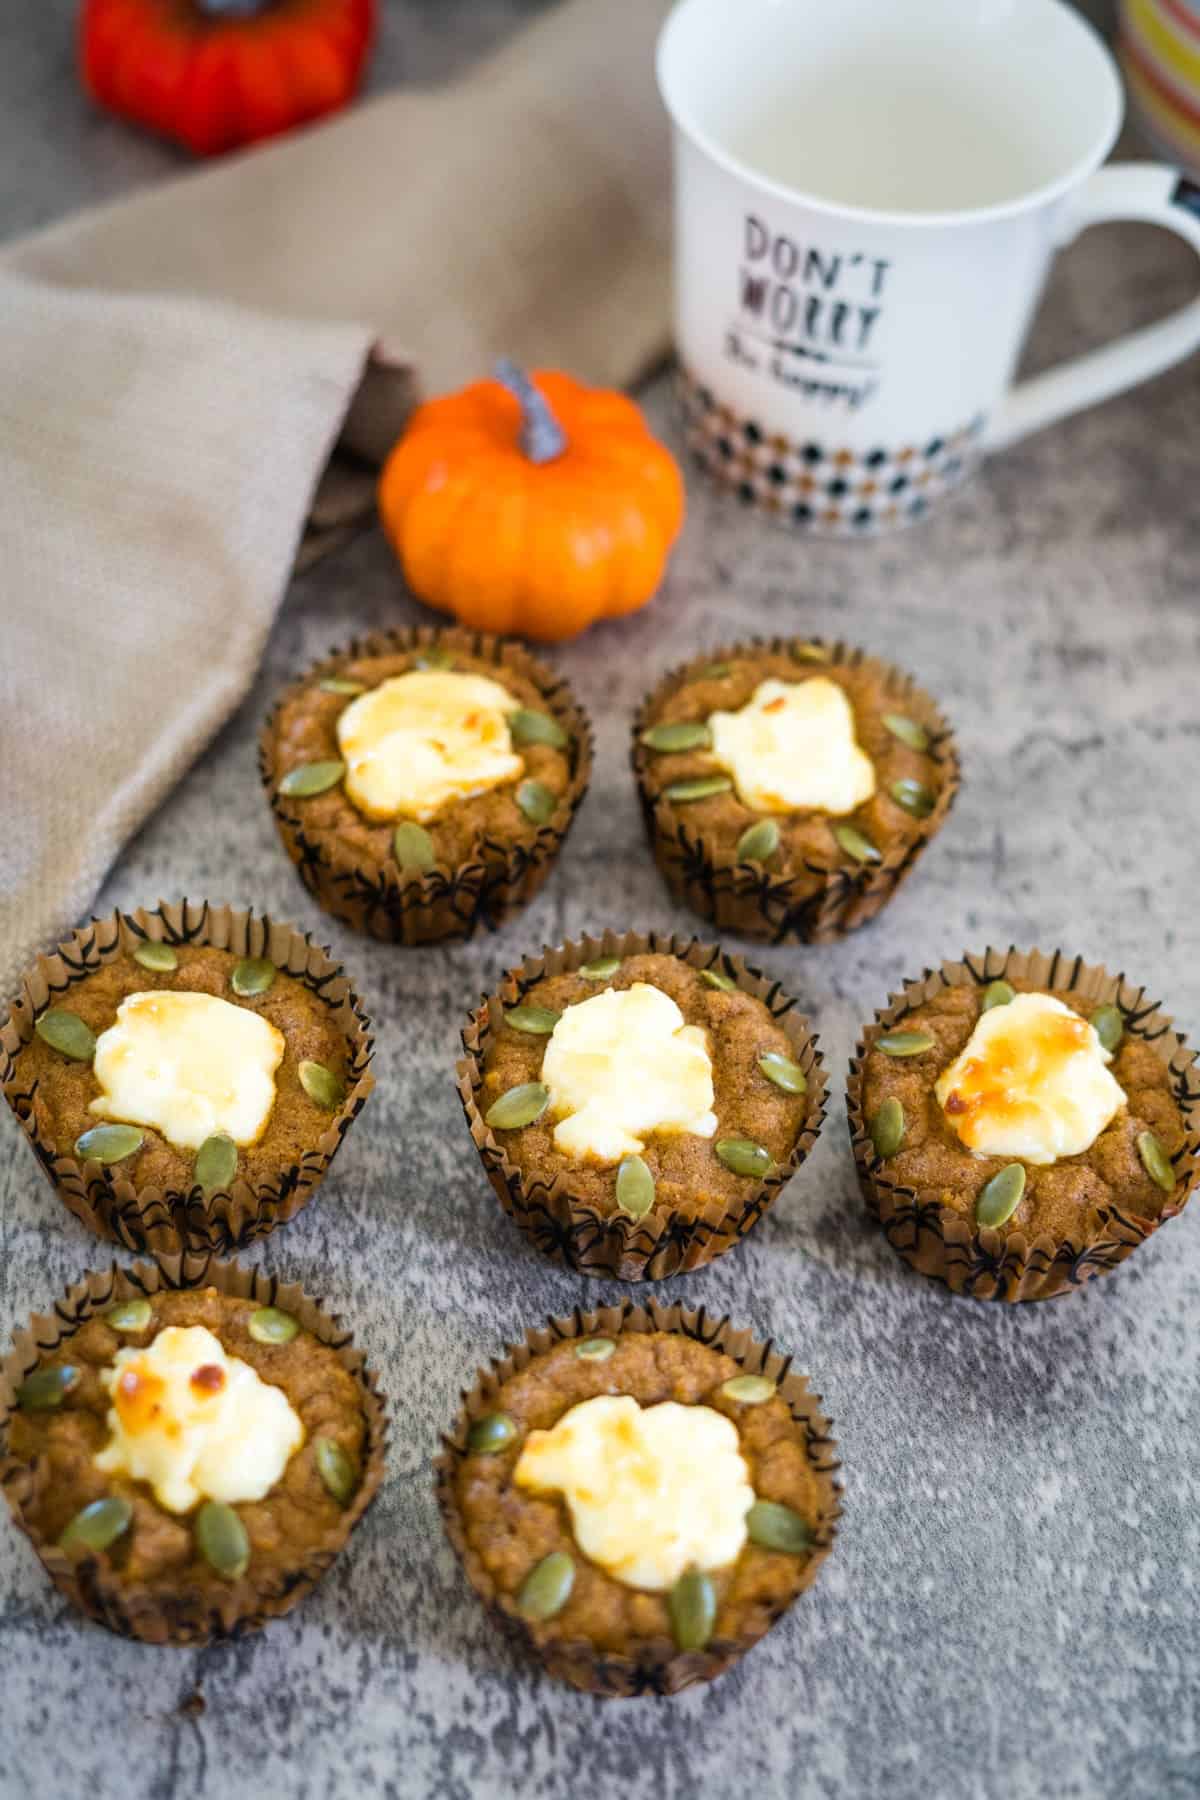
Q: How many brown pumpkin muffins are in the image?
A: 7